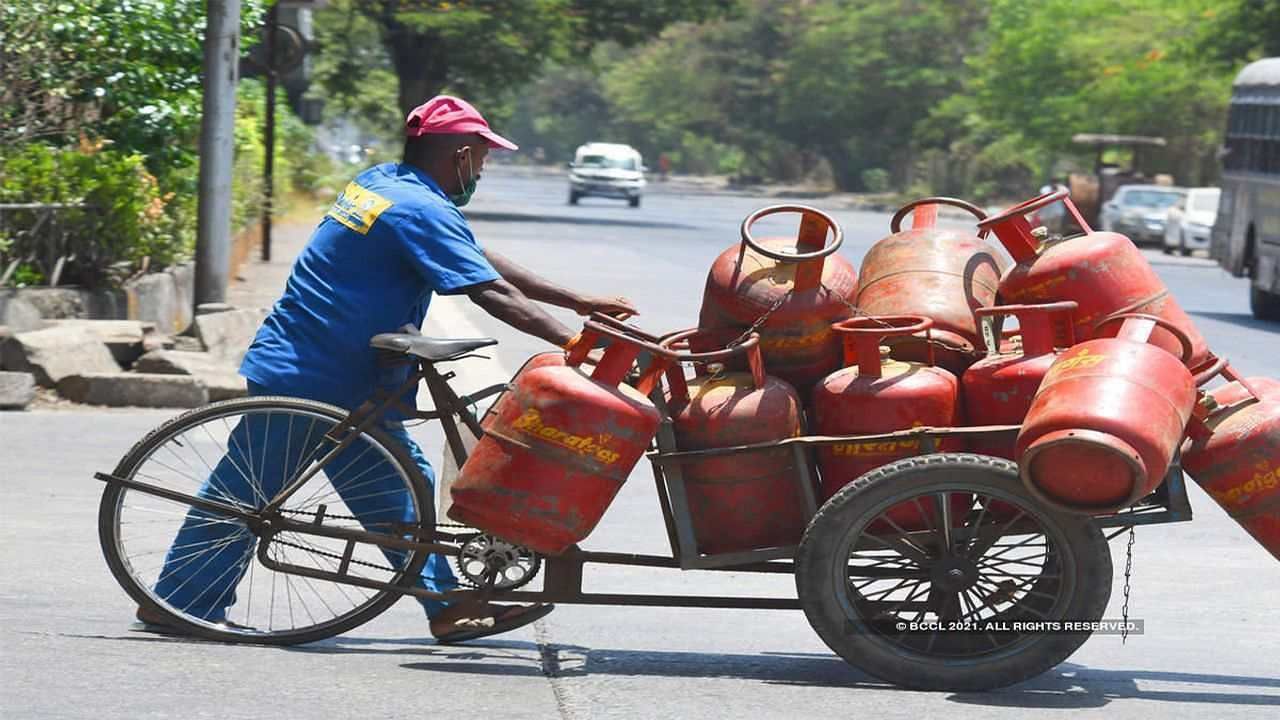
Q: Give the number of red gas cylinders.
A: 9